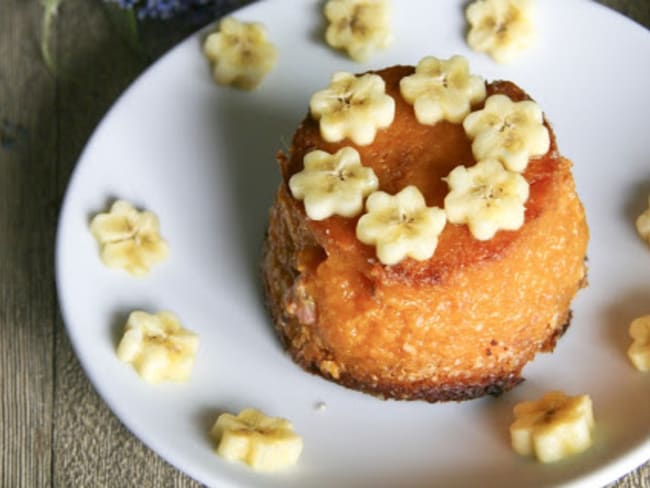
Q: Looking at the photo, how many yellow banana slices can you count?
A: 15